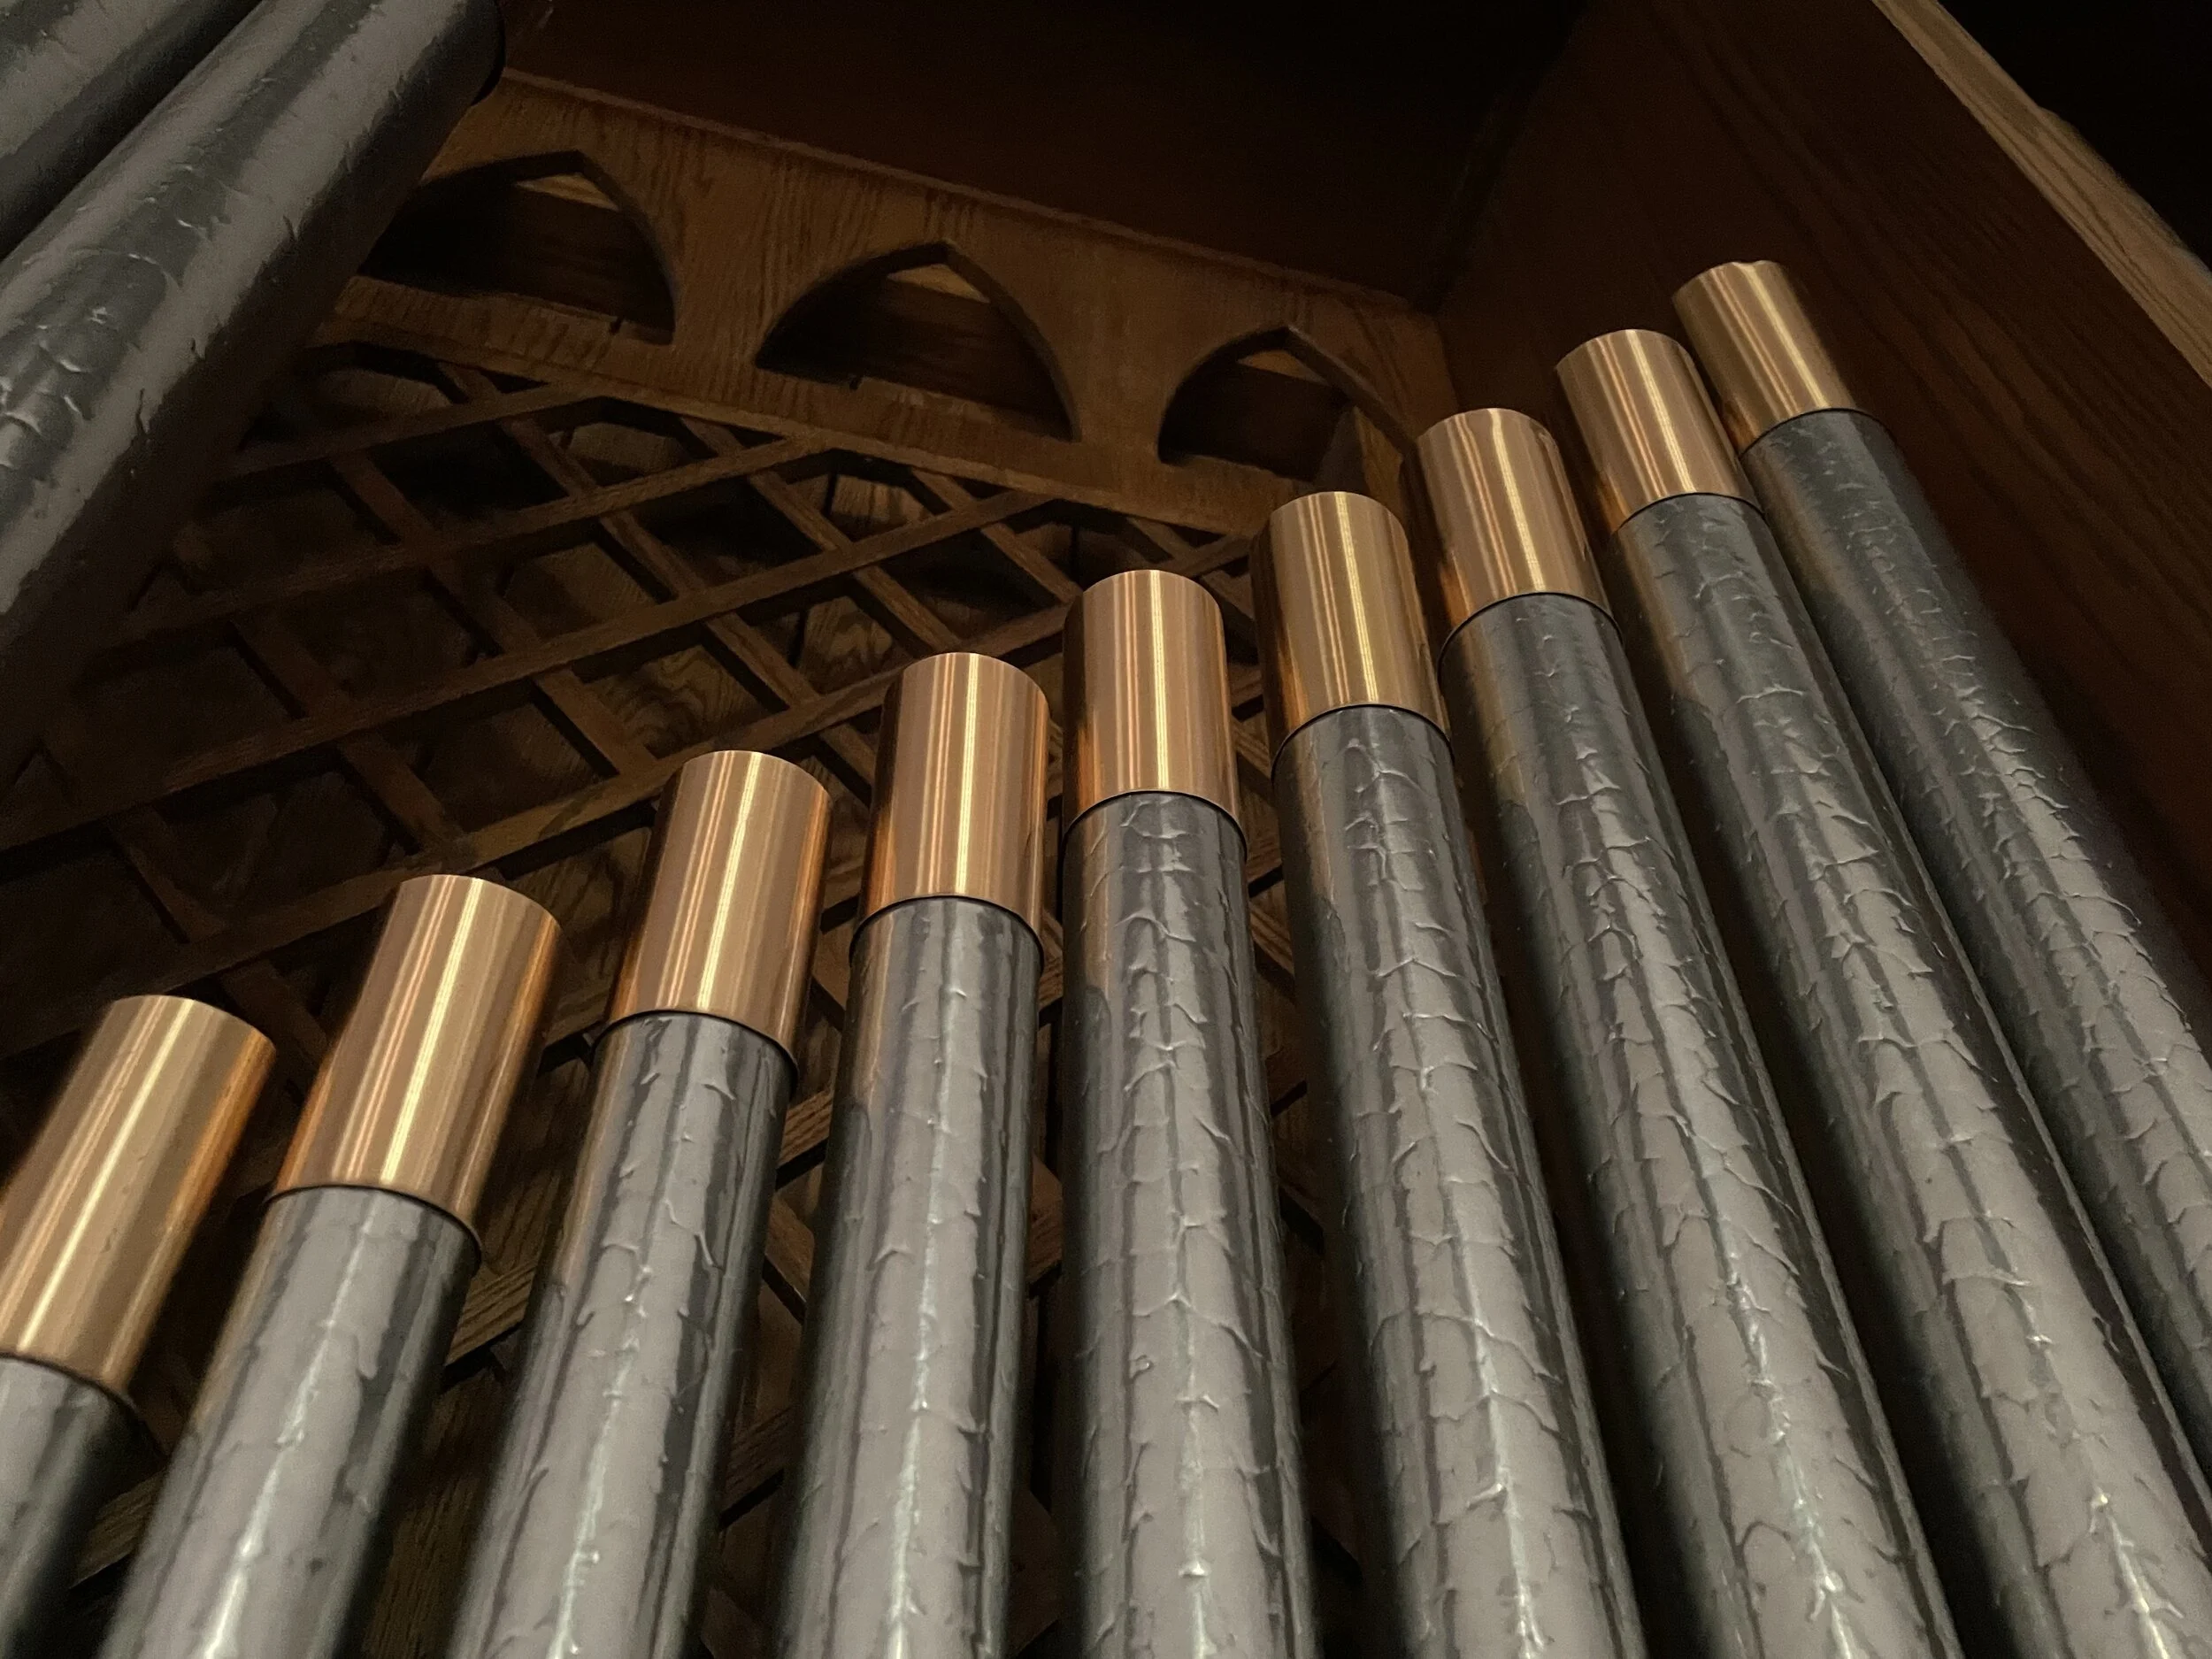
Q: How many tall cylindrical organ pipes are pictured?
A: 11